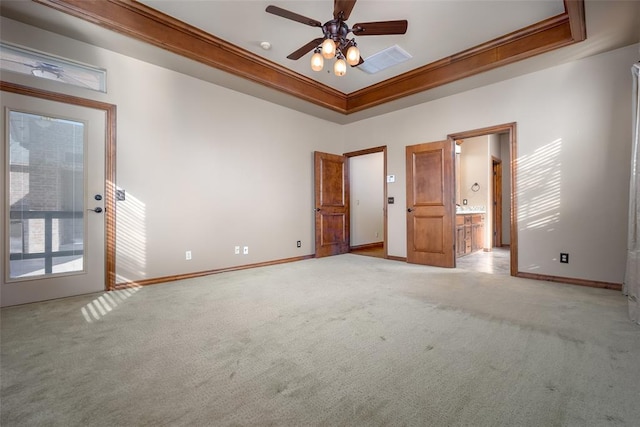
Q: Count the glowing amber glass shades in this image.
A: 4